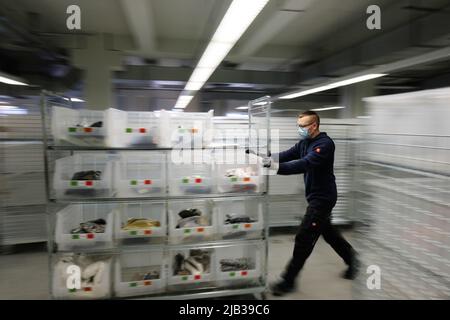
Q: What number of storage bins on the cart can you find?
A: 15